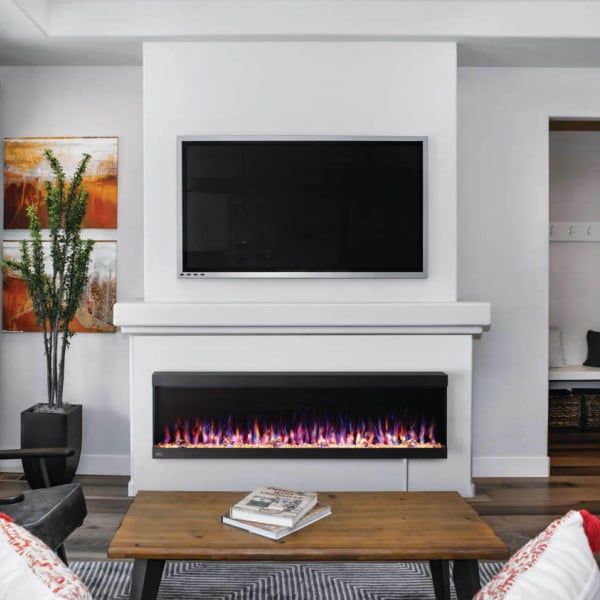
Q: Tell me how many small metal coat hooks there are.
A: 3